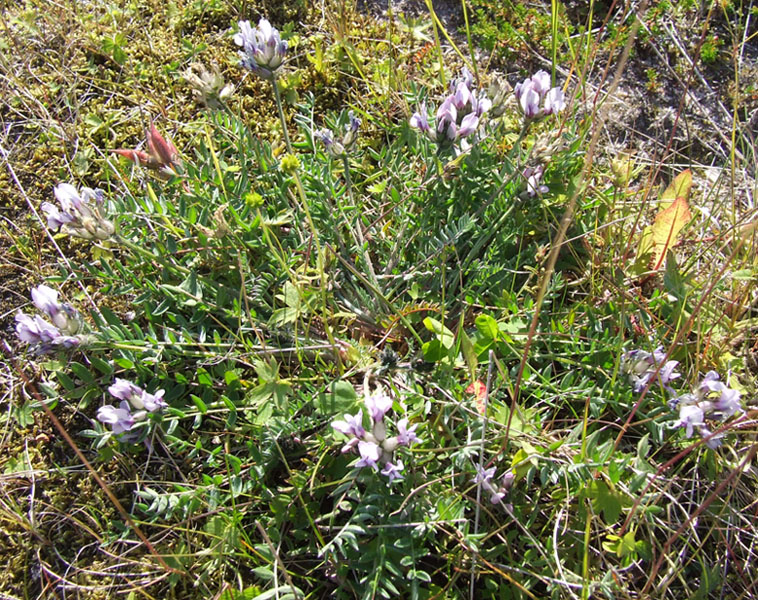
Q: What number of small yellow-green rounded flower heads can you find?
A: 2